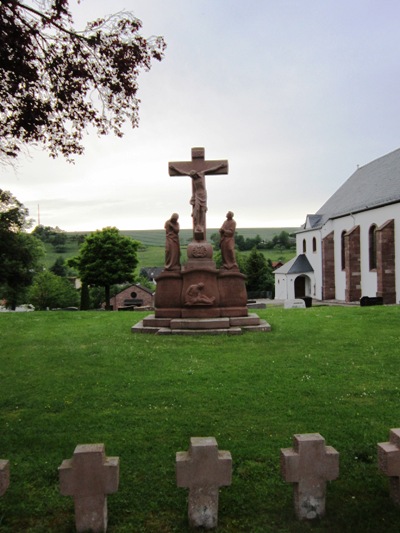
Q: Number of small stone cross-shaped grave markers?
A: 5